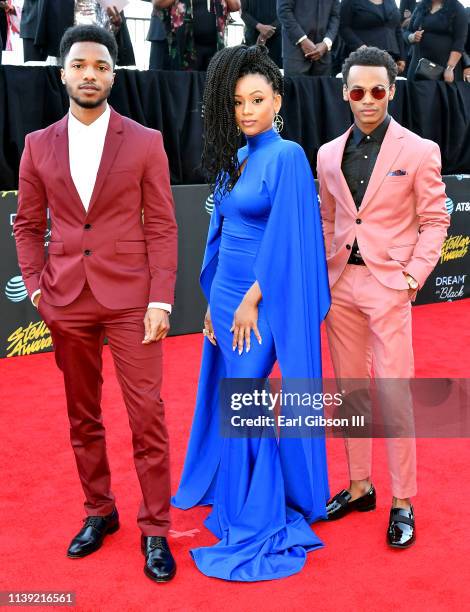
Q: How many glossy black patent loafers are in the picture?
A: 2